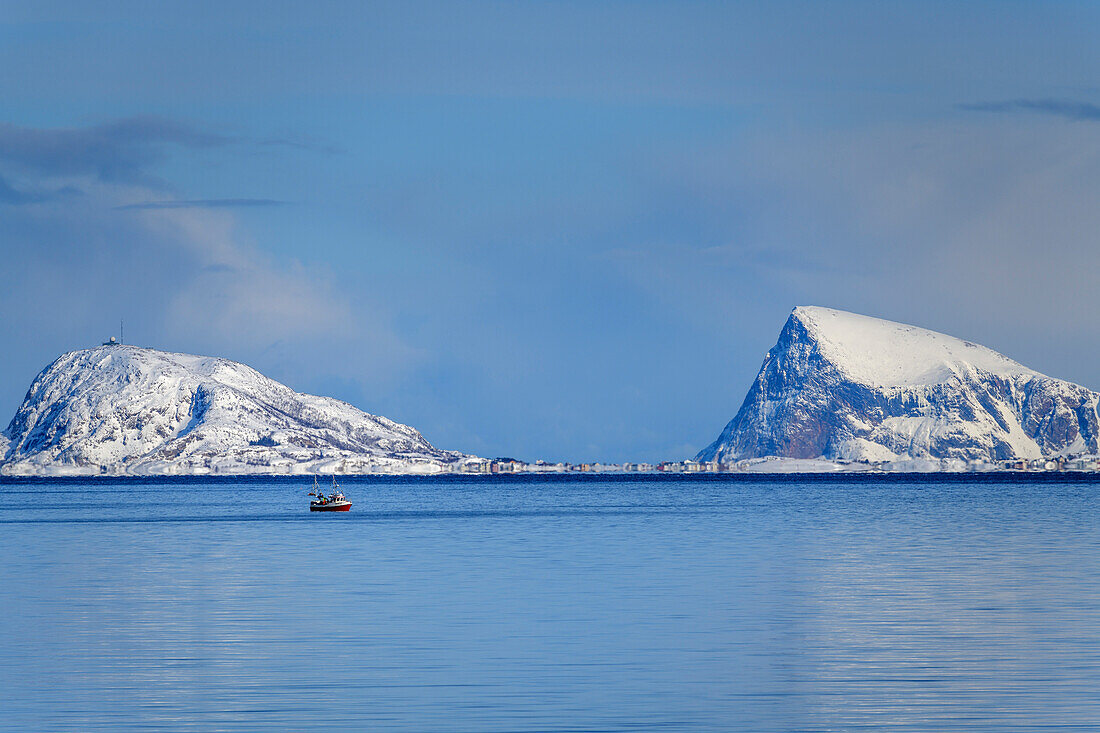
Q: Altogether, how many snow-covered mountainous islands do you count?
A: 2